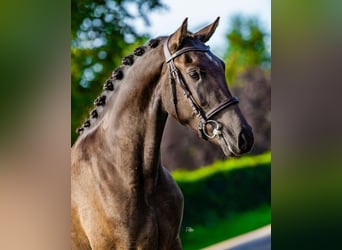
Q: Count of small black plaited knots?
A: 9